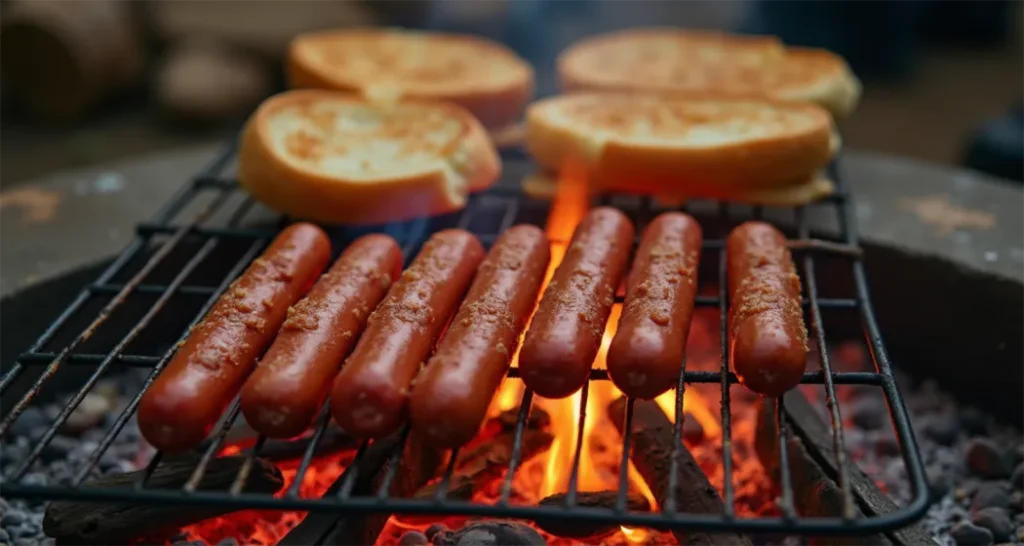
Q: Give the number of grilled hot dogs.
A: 7